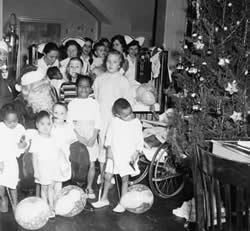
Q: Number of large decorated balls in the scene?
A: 3